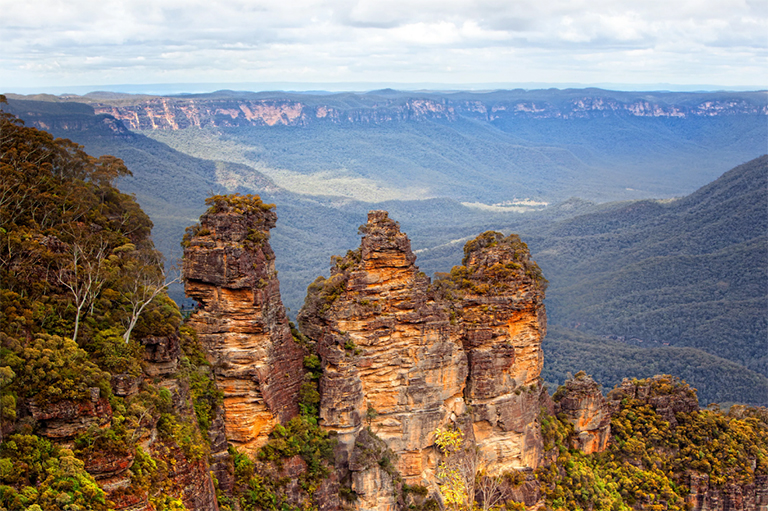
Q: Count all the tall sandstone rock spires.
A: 3